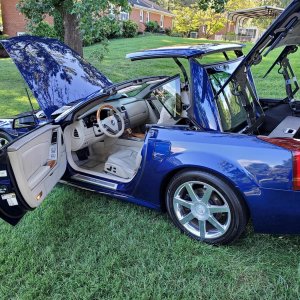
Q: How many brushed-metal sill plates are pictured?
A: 1